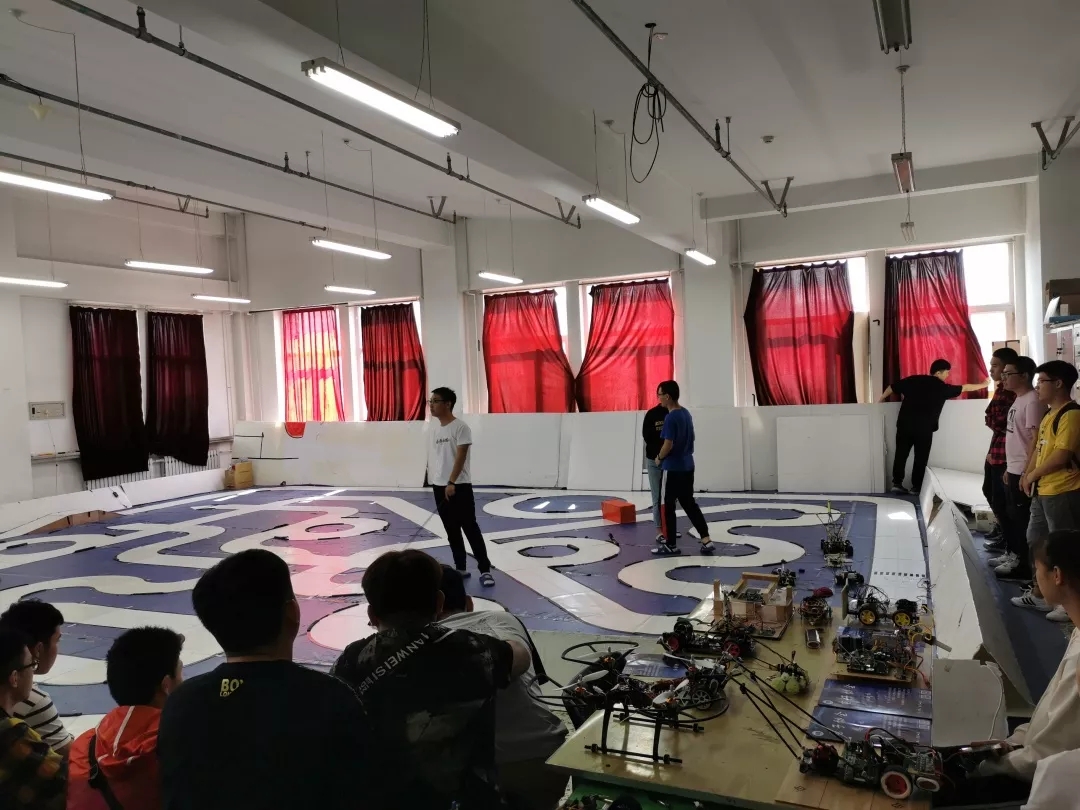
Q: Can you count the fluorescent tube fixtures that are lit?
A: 10